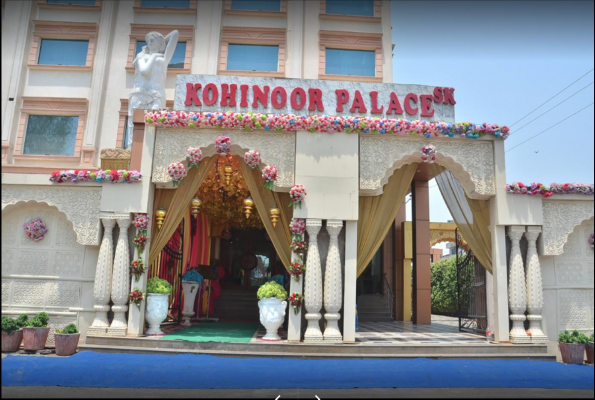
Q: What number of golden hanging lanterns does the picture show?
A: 5